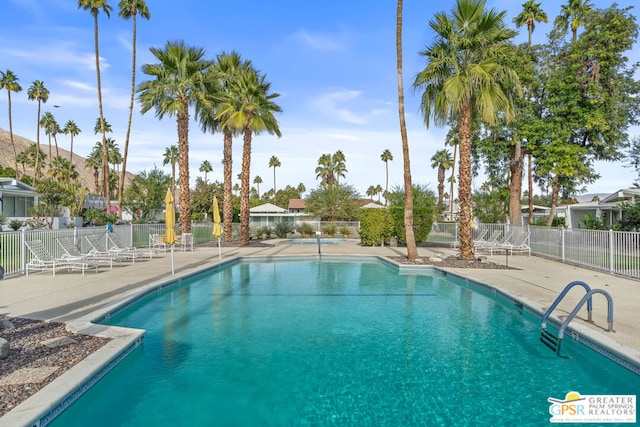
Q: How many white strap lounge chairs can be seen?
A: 8